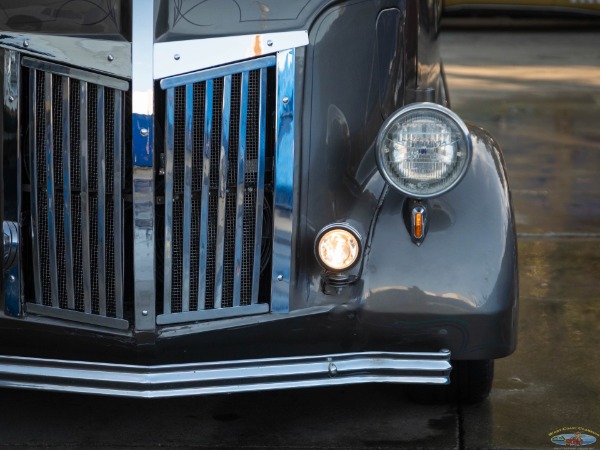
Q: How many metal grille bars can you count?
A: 12